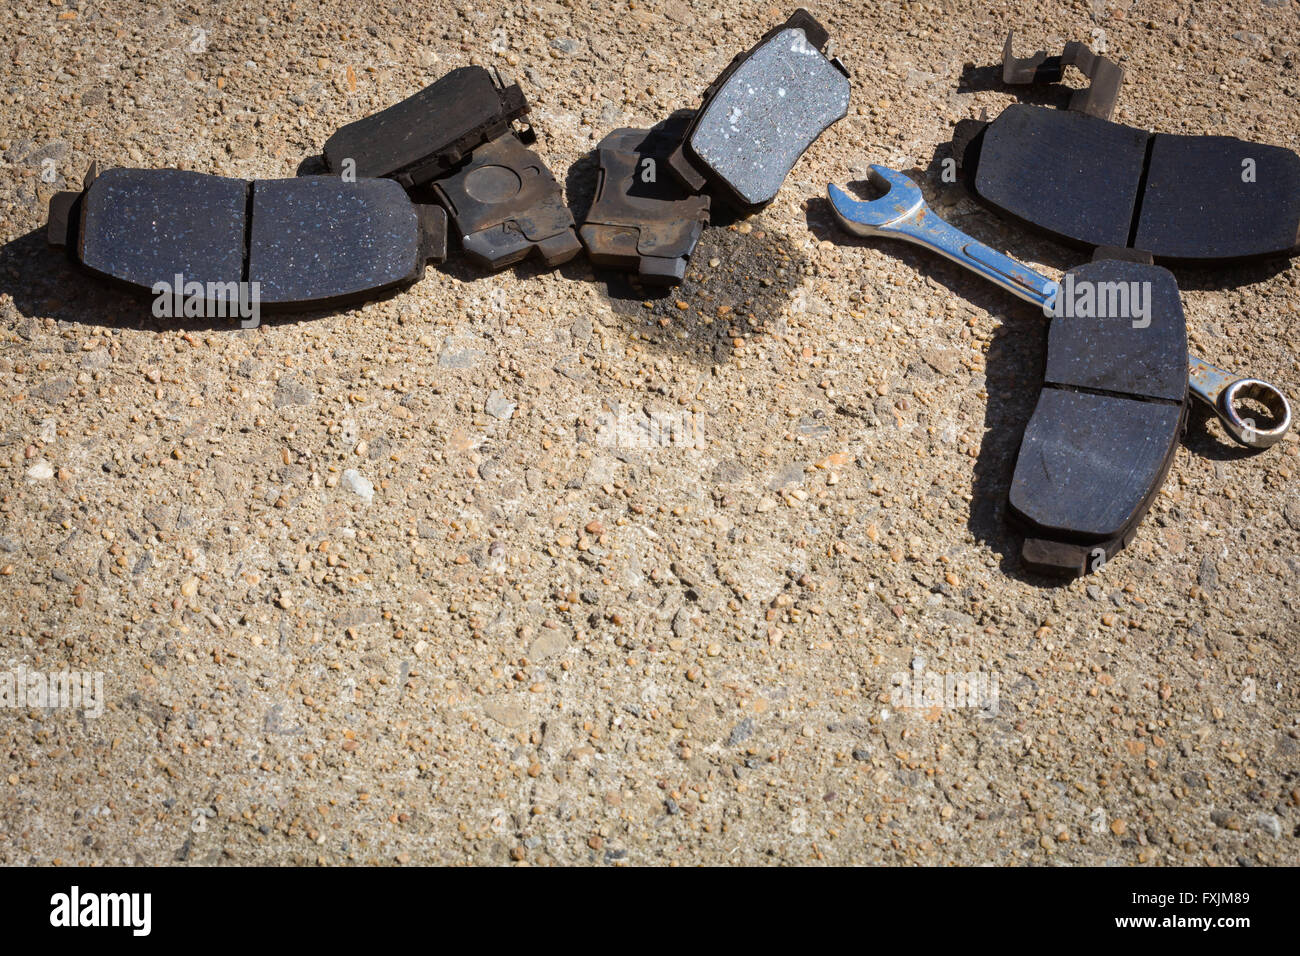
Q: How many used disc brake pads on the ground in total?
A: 7